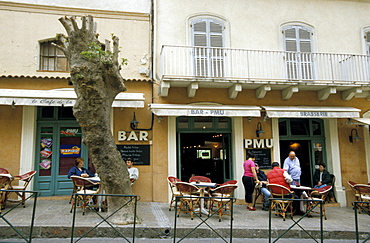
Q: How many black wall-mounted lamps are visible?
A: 3